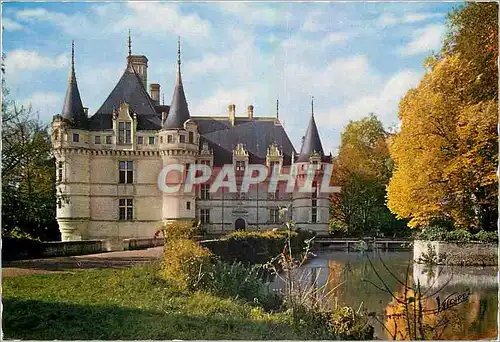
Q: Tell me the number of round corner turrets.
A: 3